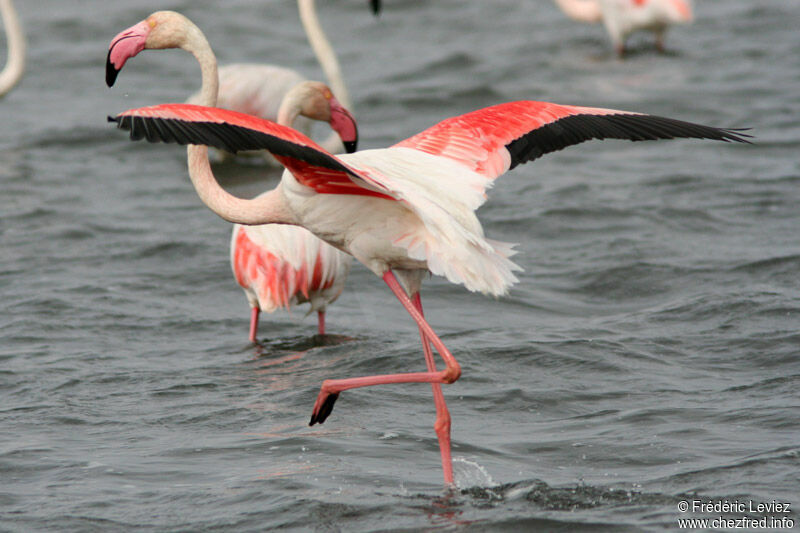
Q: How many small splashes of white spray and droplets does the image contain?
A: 1